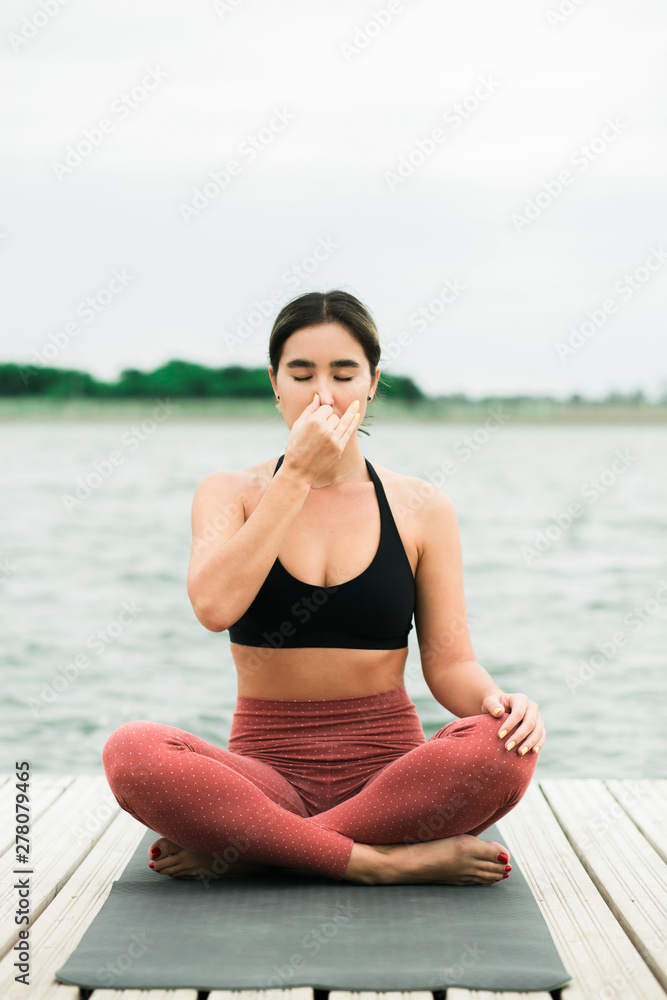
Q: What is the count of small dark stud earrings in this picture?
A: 2